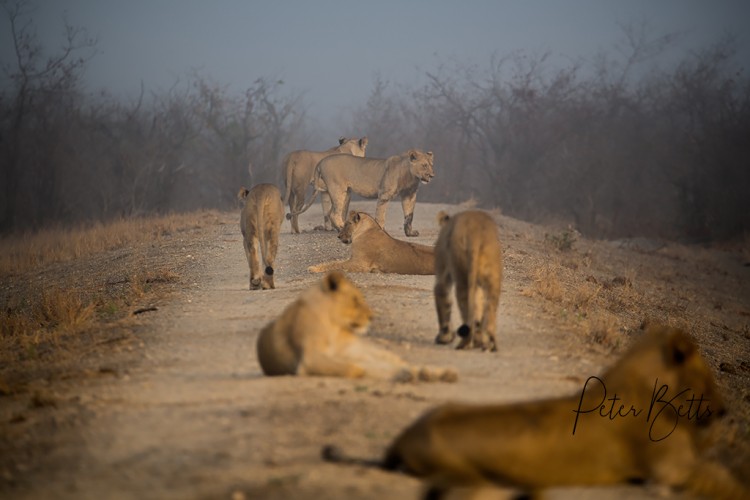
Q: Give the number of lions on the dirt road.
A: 7